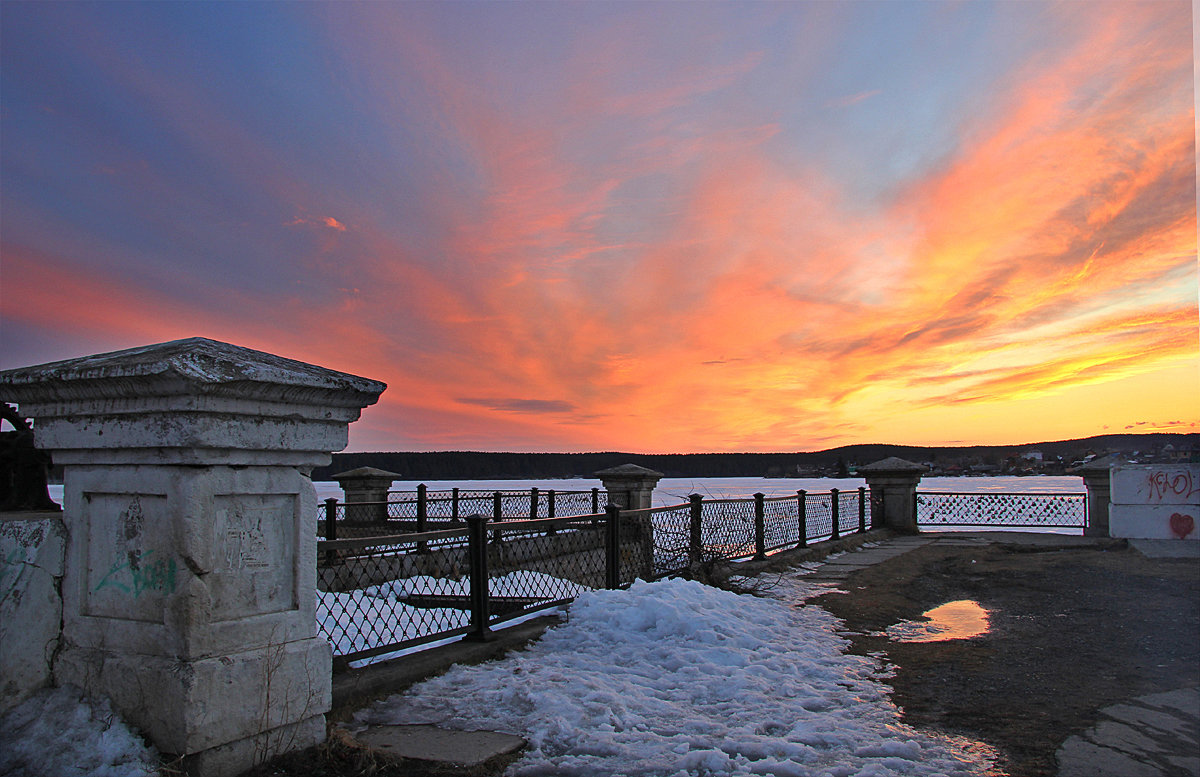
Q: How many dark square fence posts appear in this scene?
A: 14